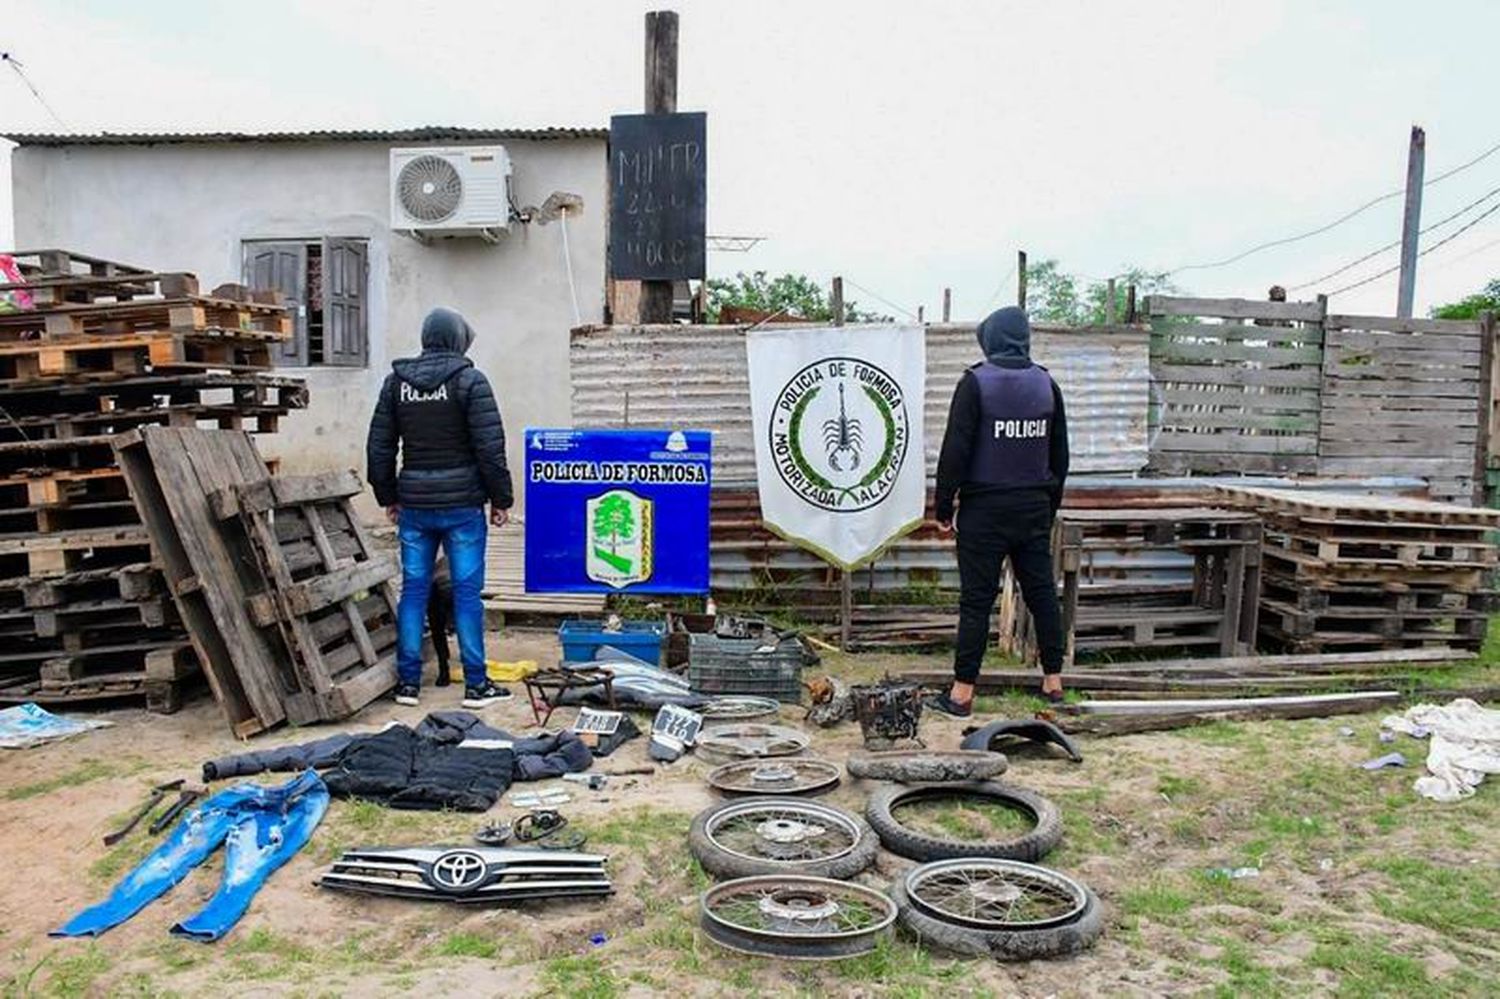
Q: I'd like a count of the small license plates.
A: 2